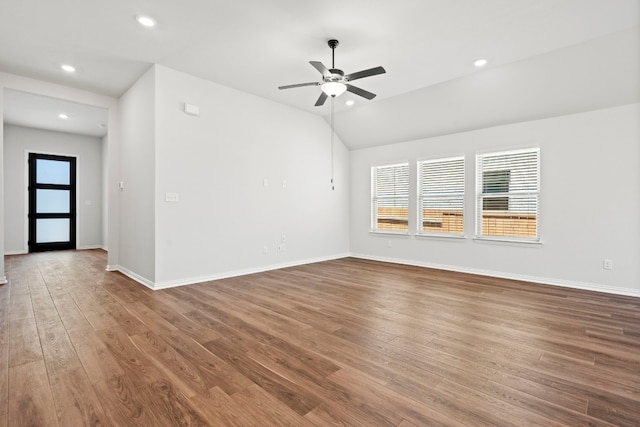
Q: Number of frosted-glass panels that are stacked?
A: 3